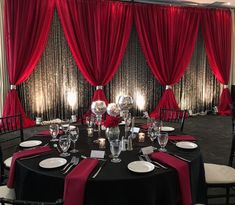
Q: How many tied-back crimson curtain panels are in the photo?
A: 4